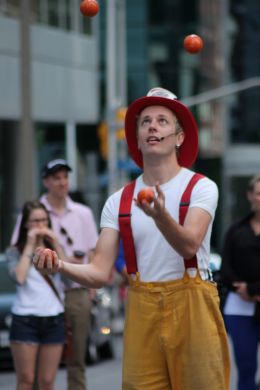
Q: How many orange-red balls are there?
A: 4